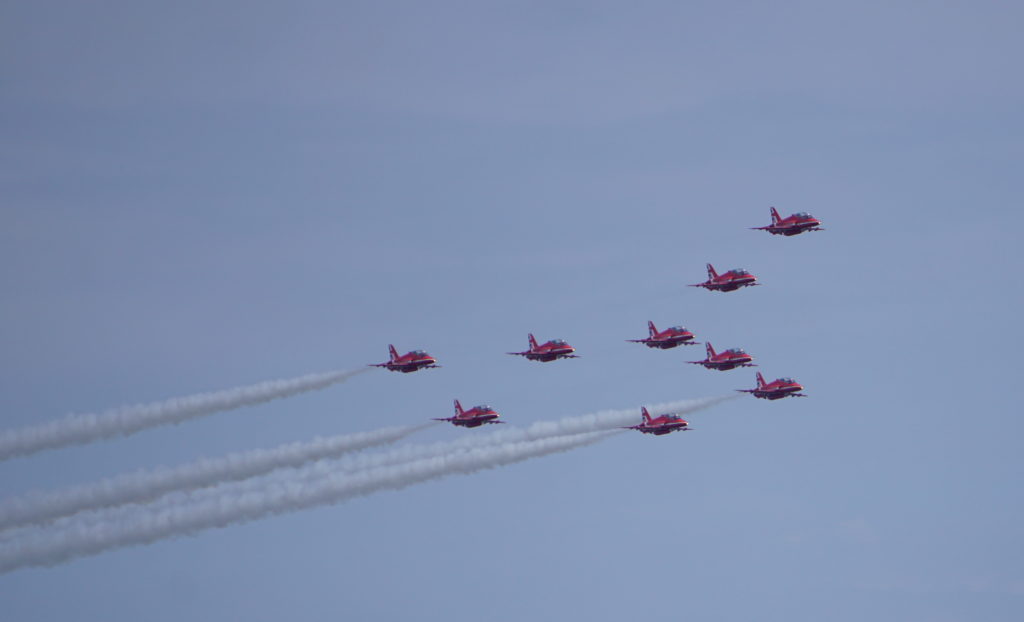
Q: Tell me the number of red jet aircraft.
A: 9